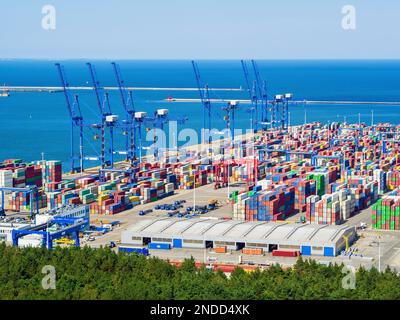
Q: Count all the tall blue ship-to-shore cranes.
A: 6